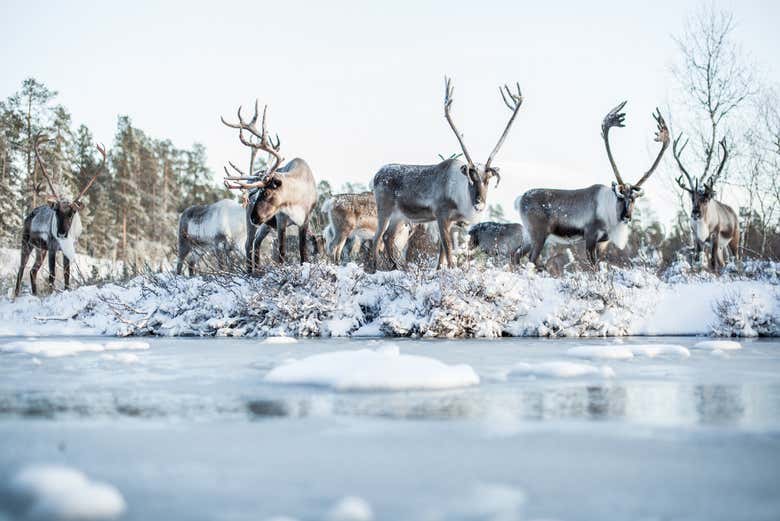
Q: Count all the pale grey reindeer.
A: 1